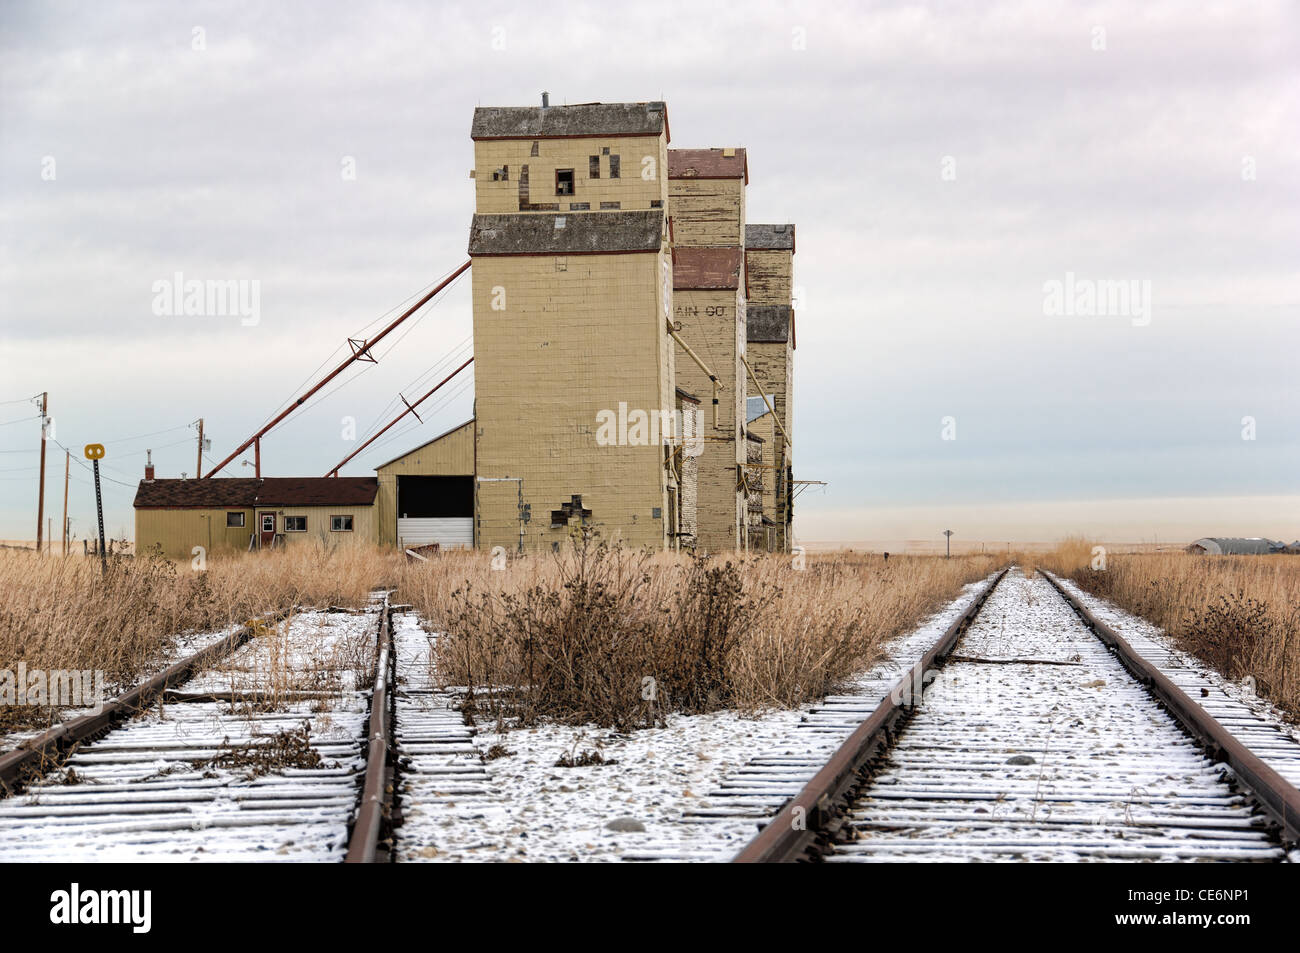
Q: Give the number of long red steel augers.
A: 2